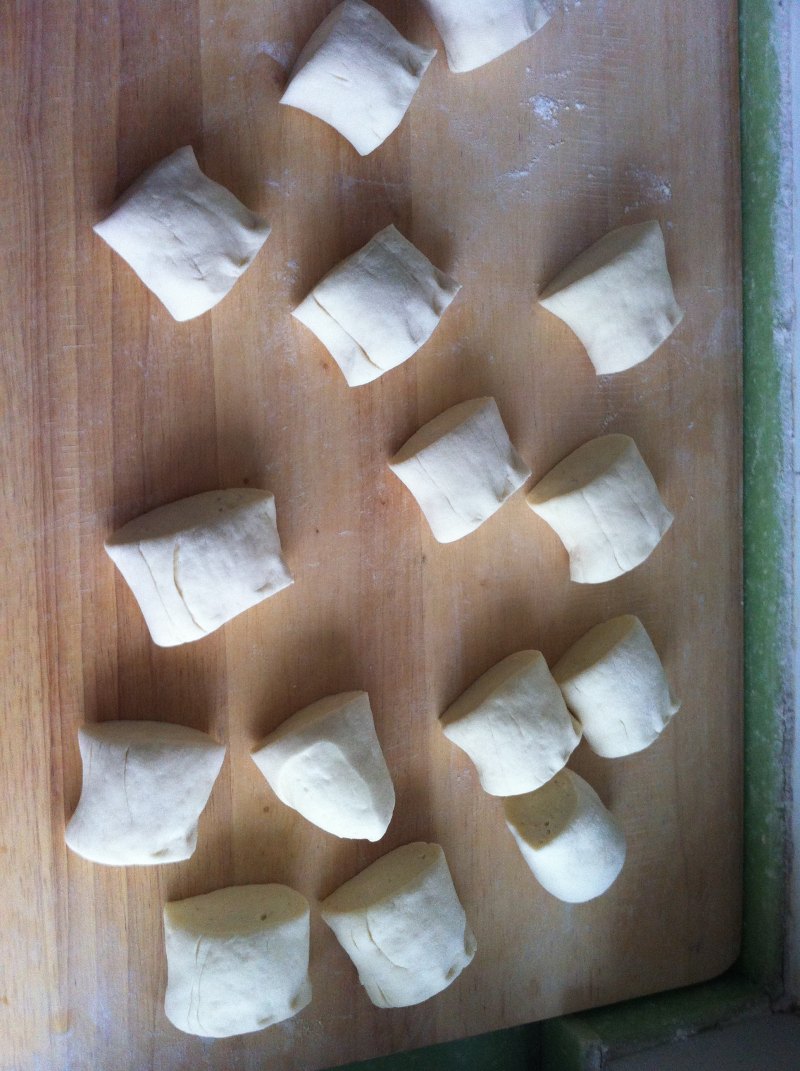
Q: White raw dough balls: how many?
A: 15